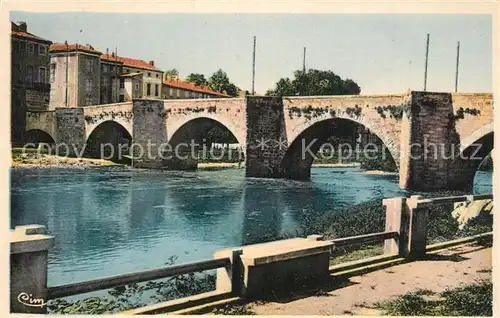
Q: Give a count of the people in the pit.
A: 0